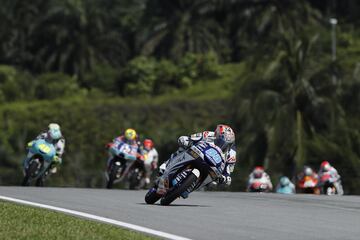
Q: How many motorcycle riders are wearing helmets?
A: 8